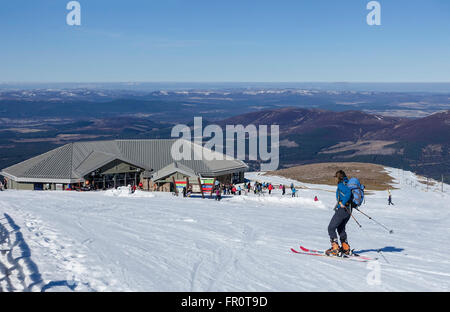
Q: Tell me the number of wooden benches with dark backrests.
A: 0